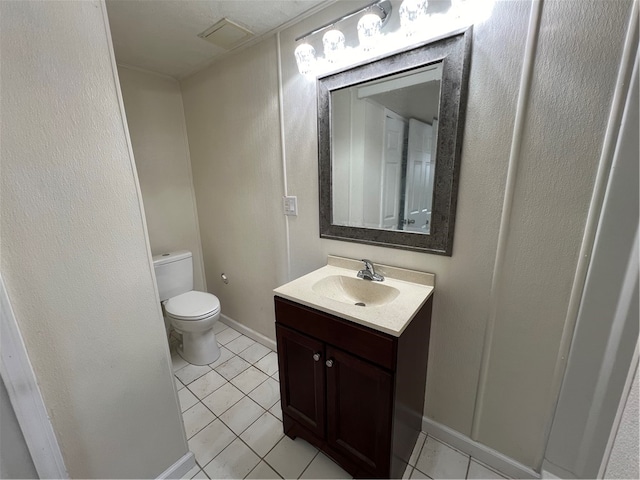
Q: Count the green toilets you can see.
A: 0